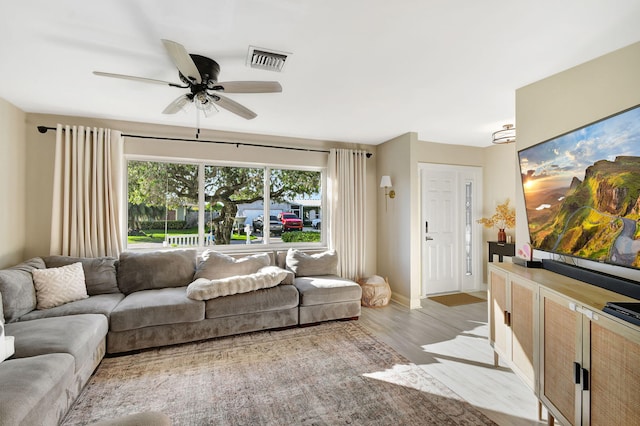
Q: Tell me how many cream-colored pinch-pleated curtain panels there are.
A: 2